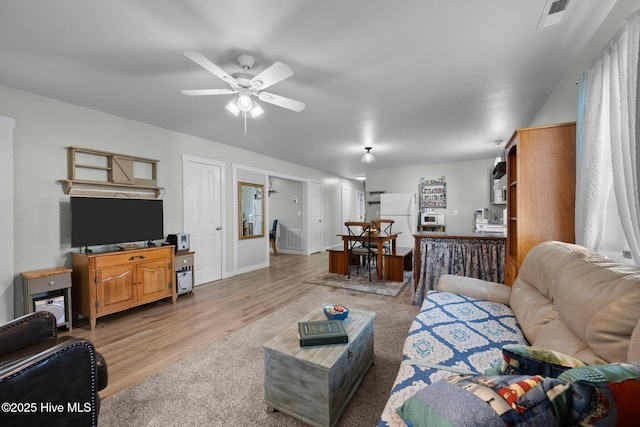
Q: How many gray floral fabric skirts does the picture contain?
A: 1